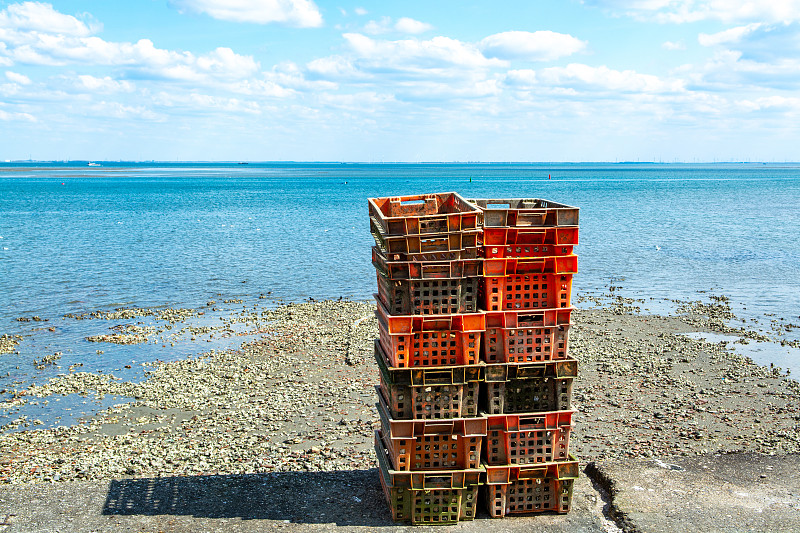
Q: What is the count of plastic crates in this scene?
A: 14